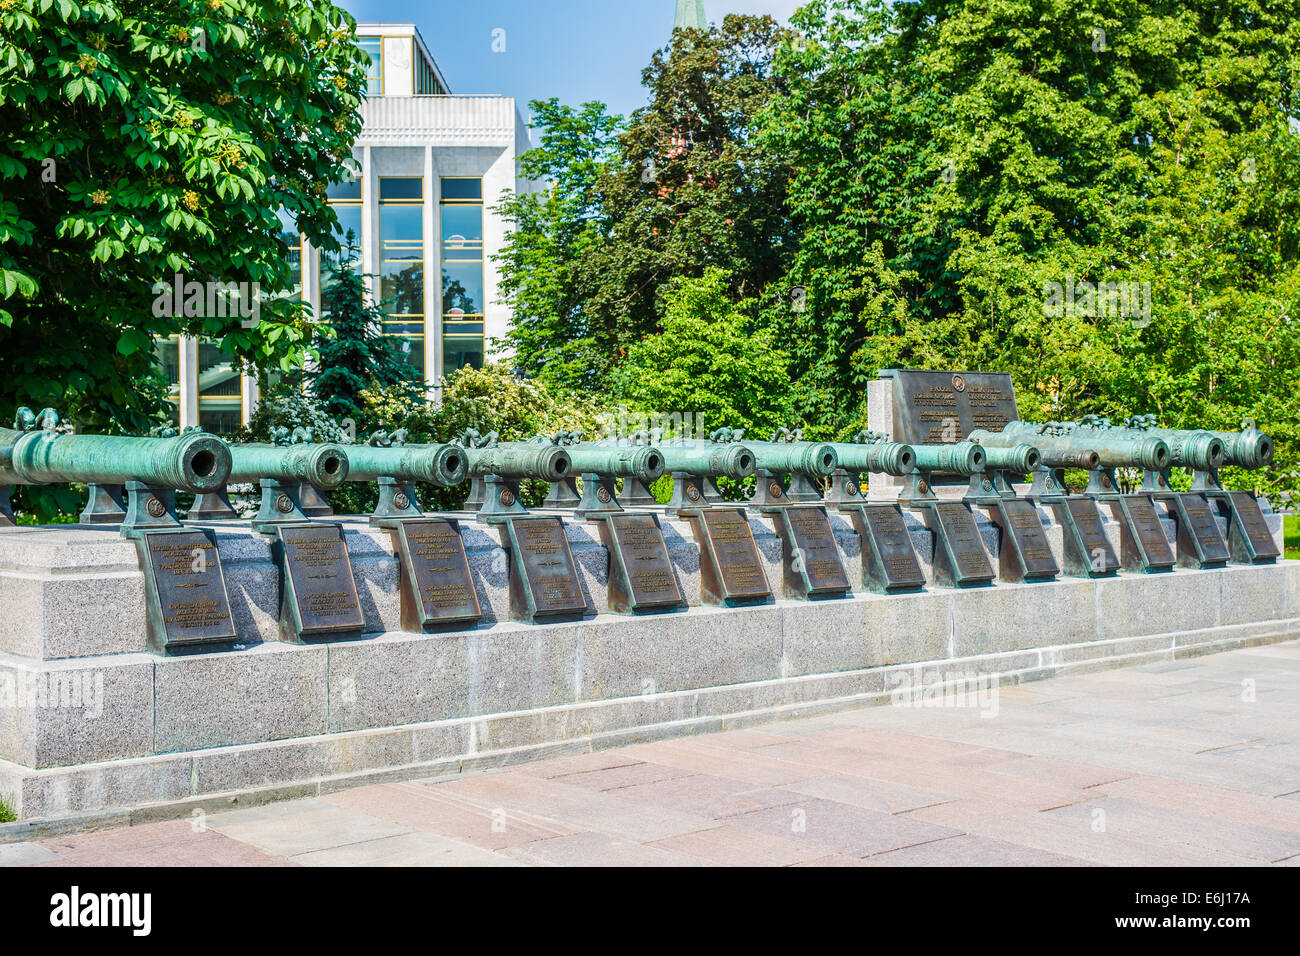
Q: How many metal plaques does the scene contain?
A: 15